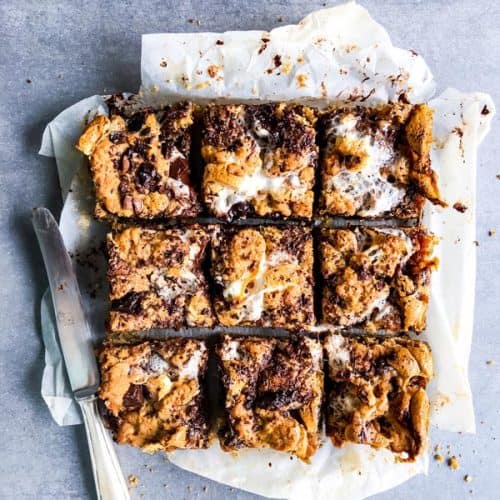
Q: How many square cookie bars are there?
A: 9